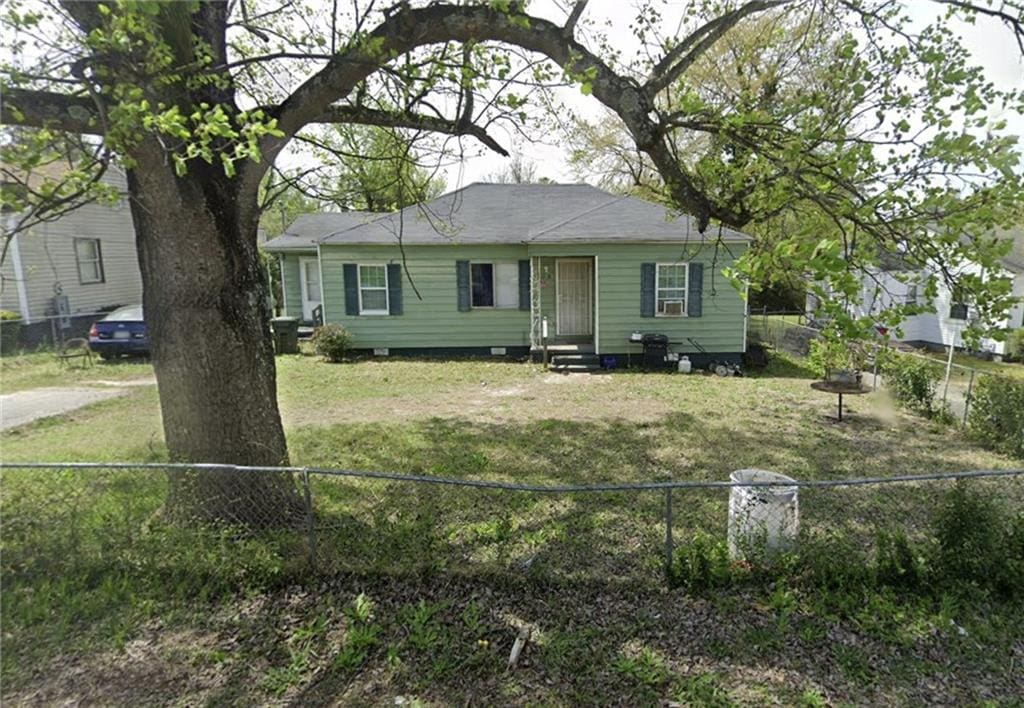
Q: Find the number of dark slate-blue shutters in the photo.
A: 6